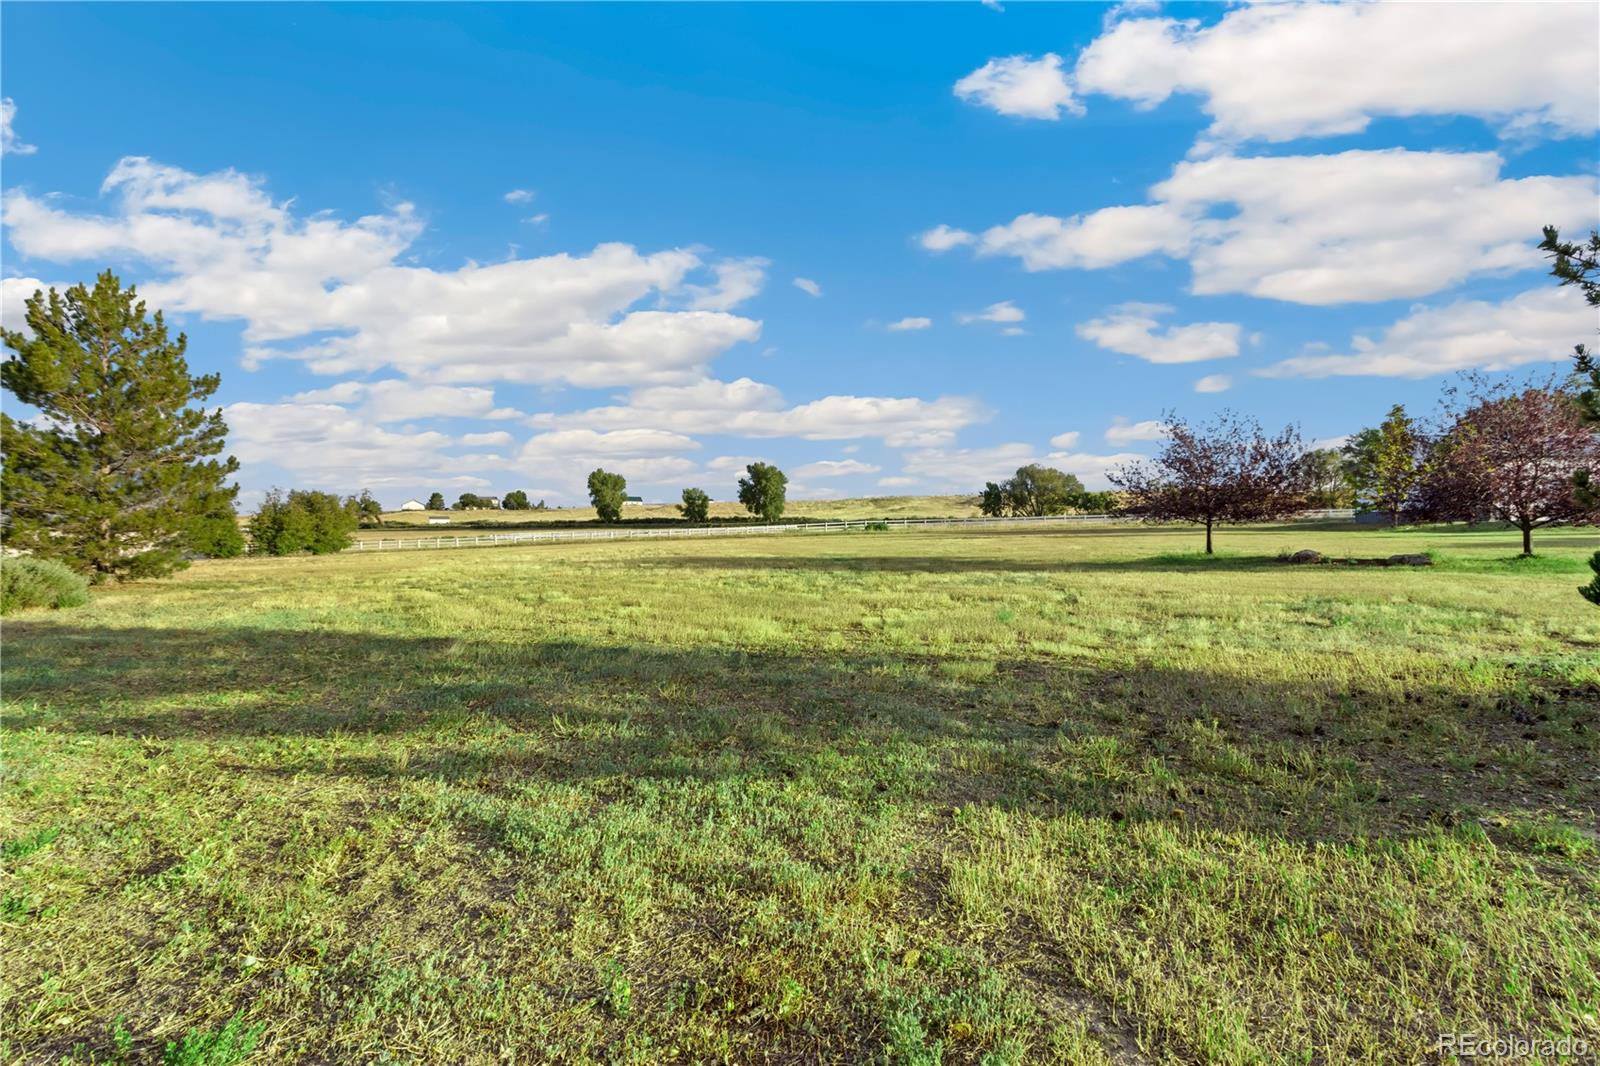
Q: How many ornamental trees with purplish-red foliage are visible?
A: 2